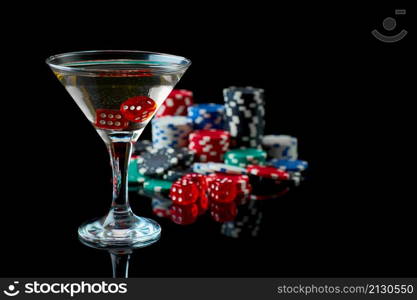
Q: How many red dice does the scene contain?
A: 5